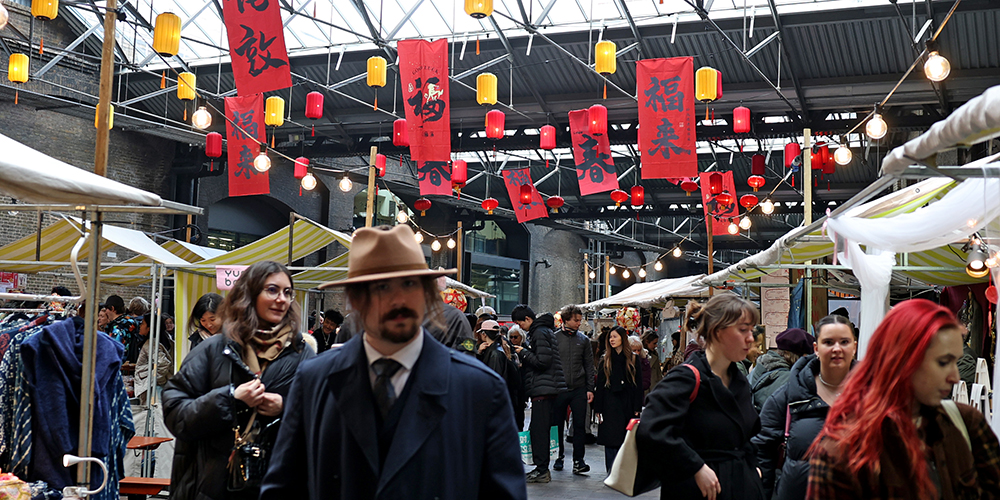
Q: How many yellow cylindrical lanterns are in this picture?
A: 11